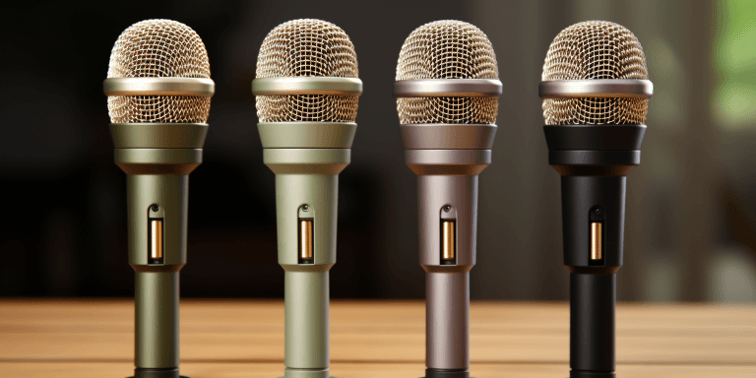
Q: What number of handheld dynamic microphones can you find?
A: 4